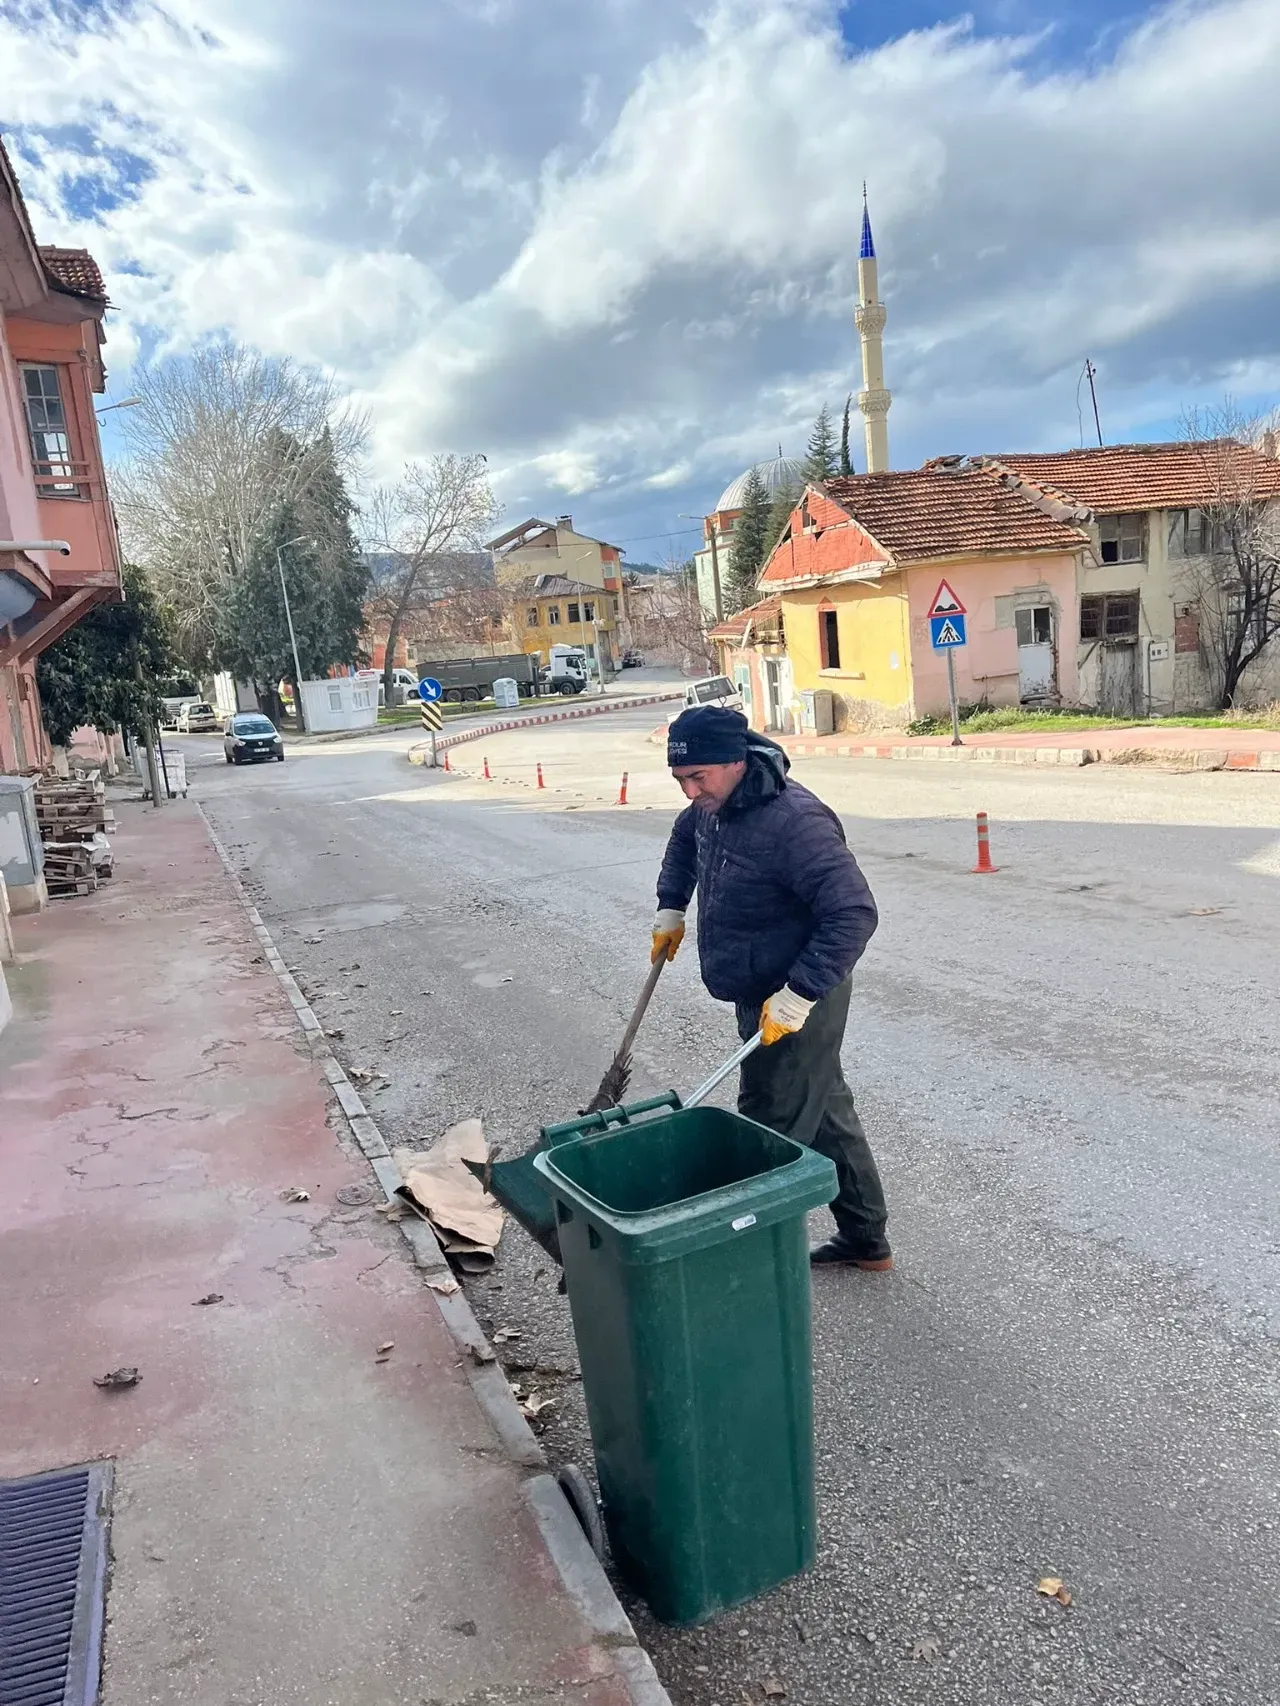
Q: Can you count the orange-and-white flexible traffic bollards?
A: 5